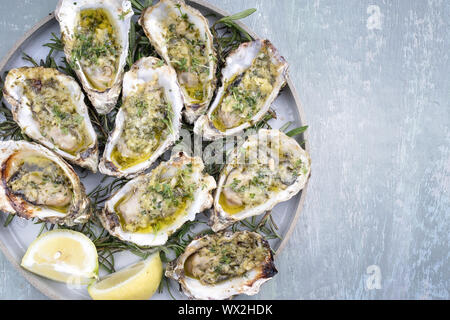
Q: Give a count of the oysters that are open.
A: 9